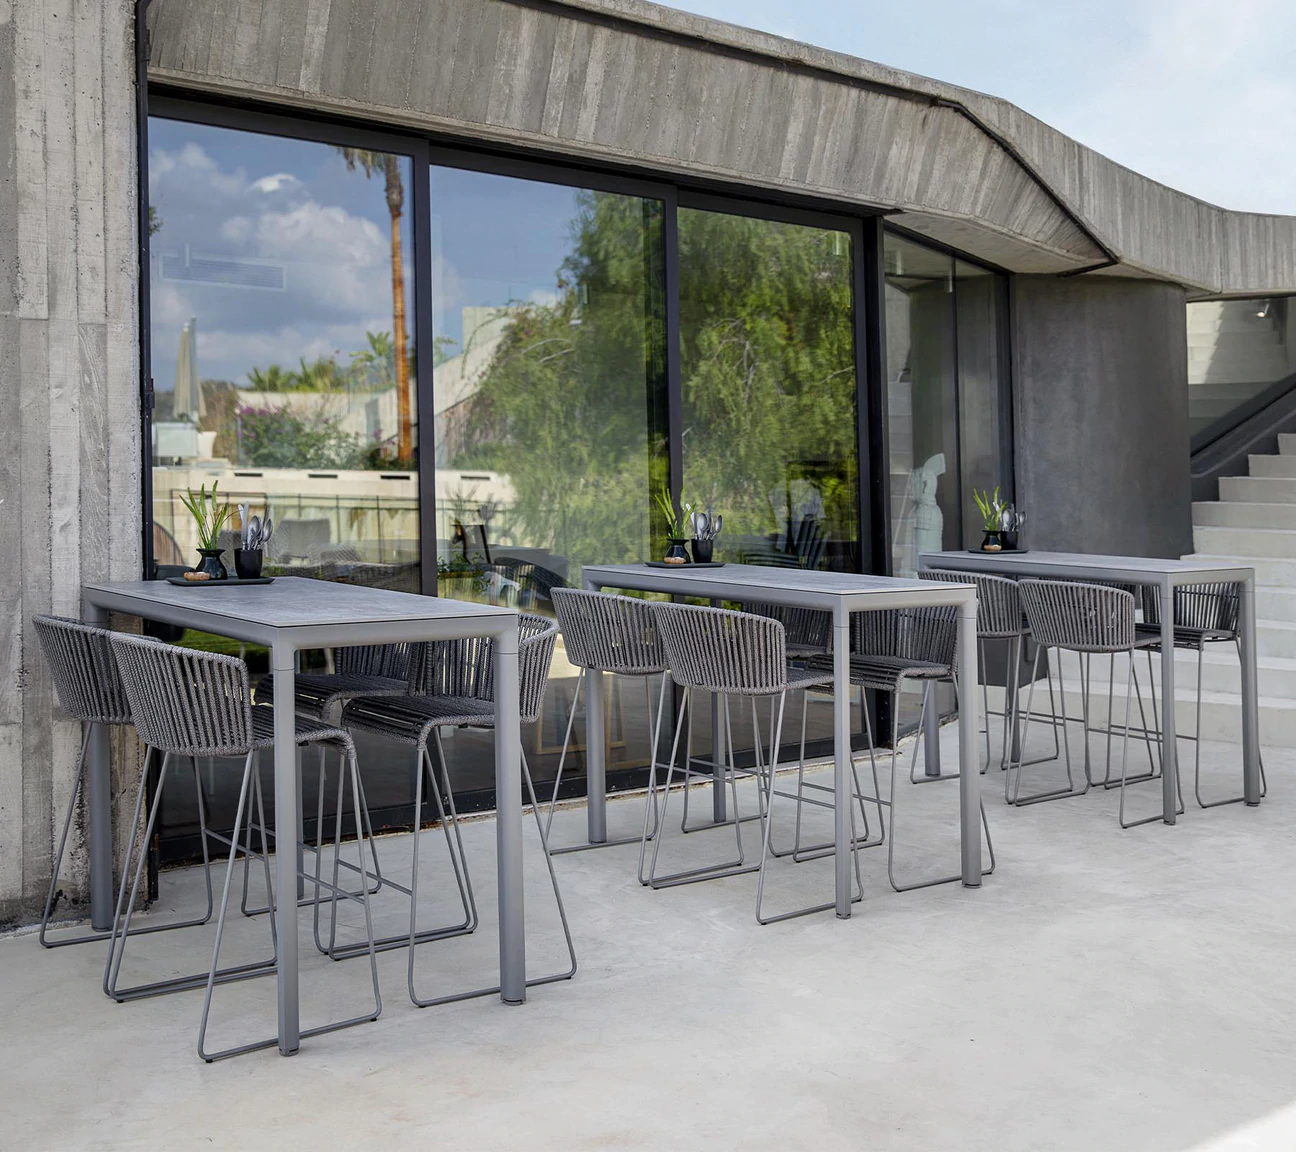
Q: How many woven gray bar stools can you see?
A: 12